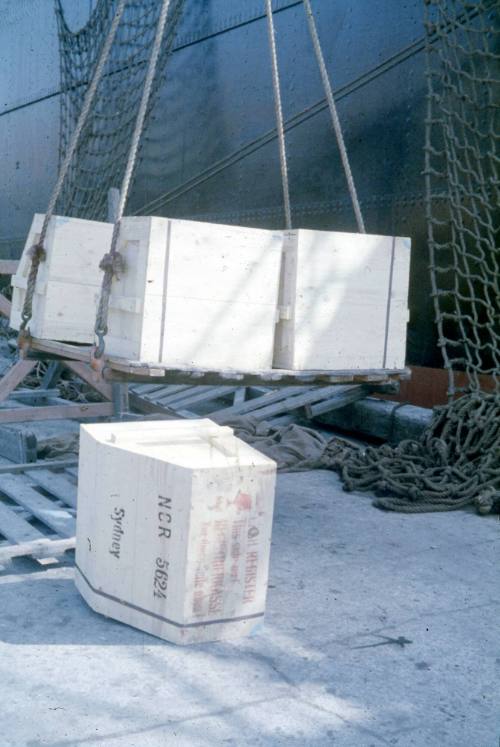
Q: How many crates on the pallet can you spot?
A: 3